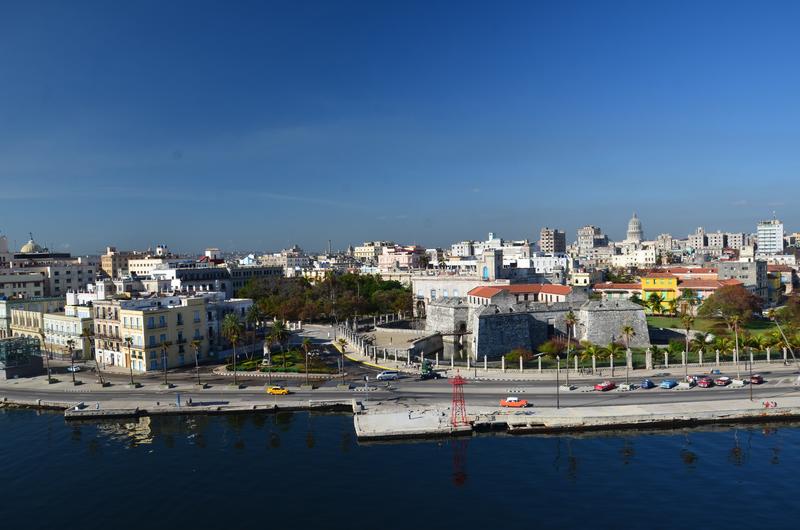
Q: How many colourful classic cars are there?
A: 8